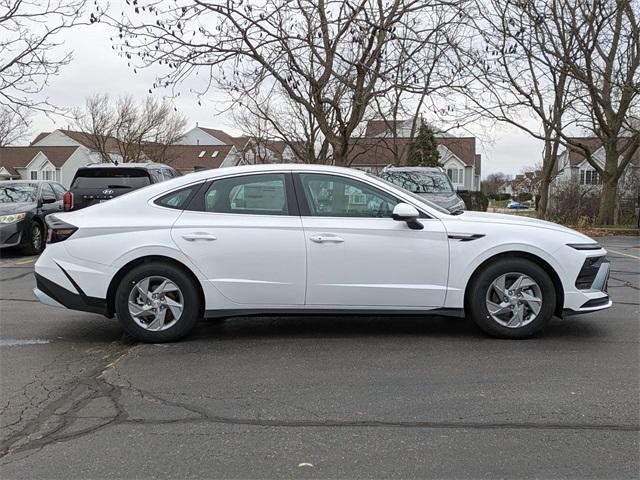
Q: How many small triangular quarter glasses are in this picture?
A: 1